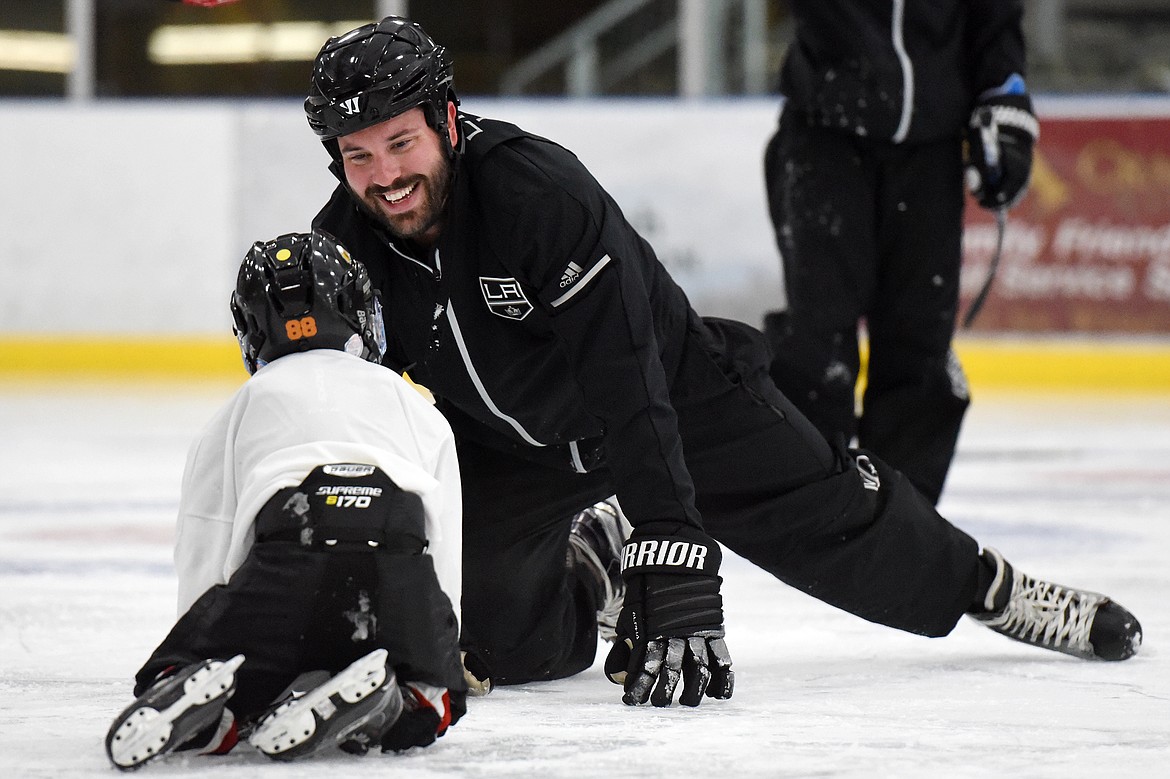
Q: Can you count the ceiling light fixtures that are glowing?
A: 2